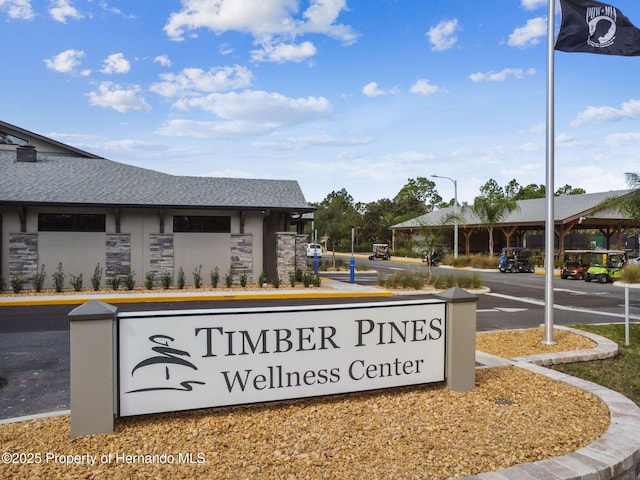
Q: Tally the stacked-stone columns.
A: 6